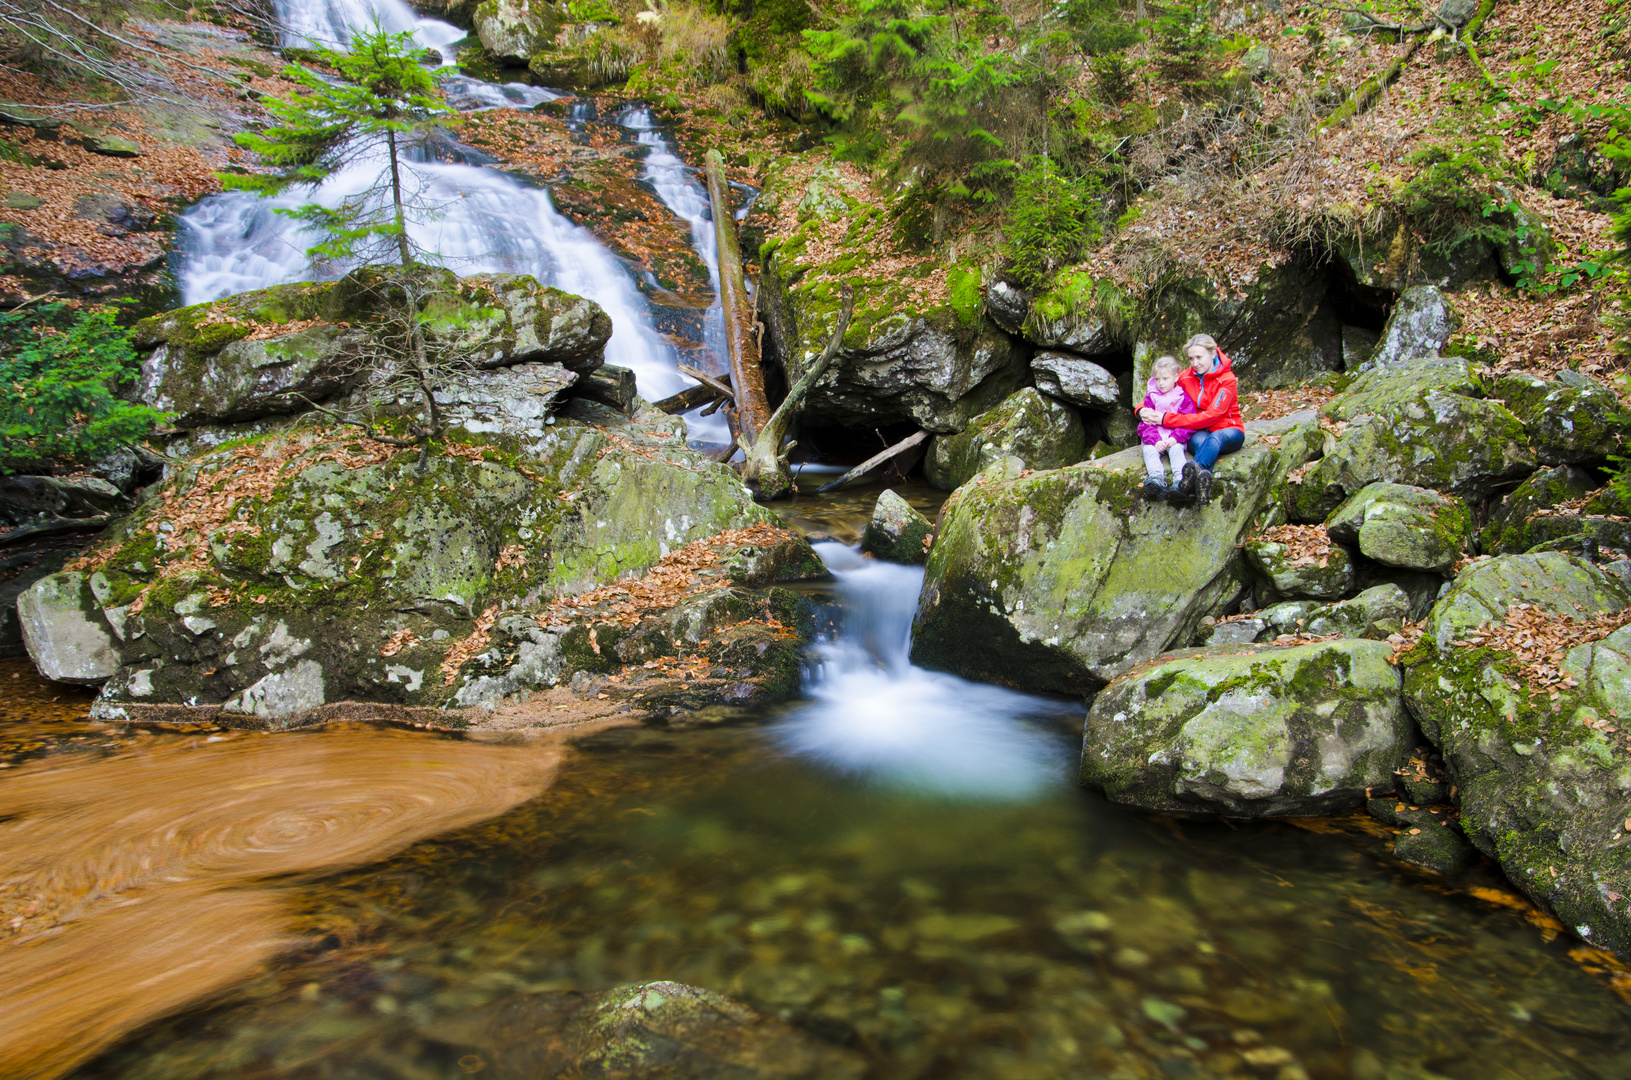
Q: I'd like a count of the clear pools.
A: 1